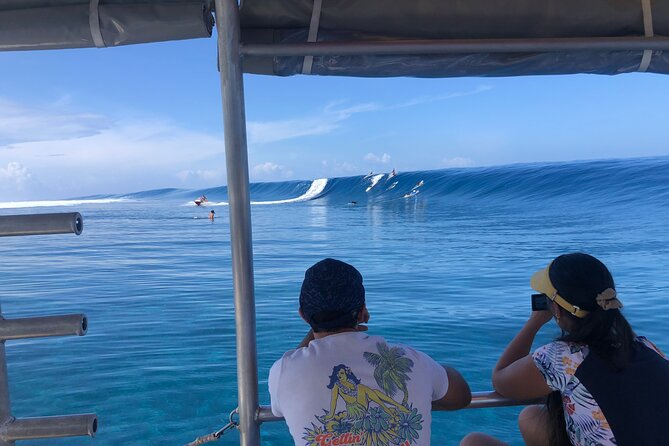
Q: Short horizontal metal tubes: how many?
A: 3